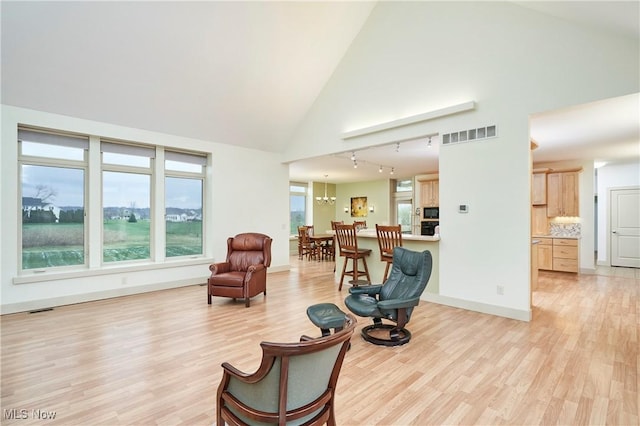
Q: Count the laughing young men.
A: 0